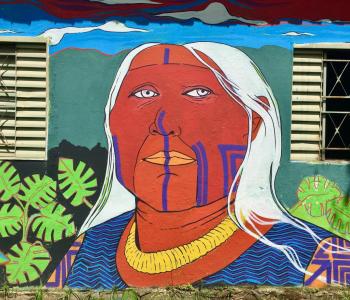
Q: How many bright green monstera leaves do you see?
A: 8